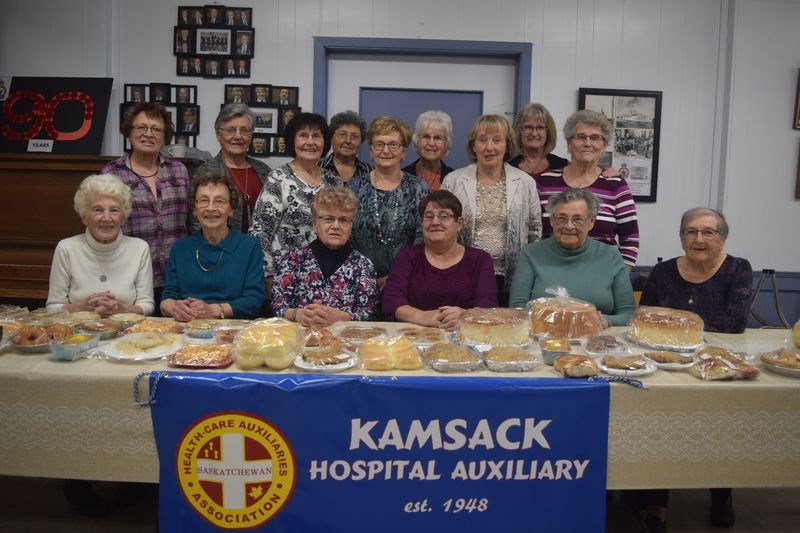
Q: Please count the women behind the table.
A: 15